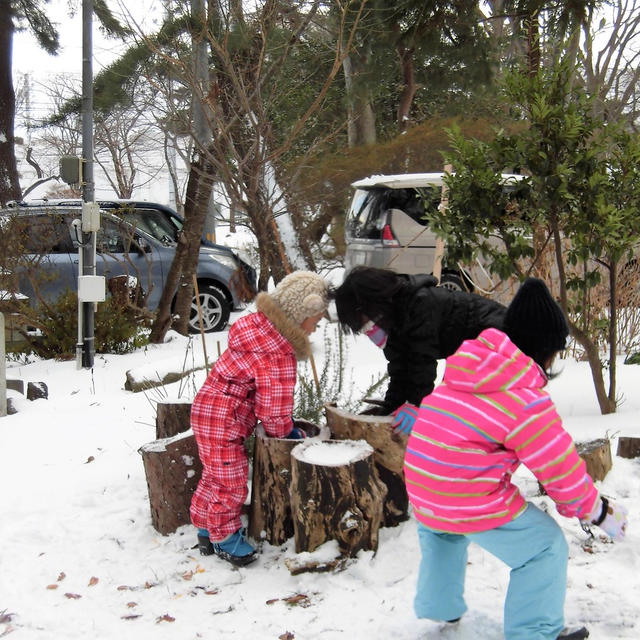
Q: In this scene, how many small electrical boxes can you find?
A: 3